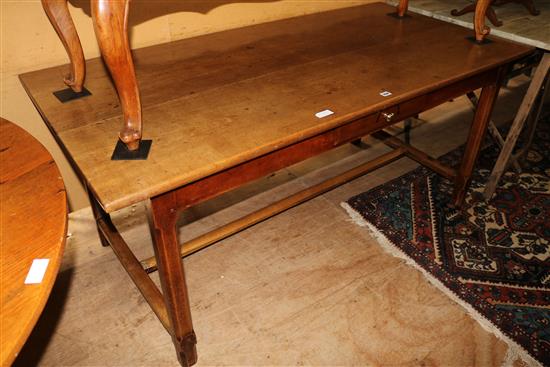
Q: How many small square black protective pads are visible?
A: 4